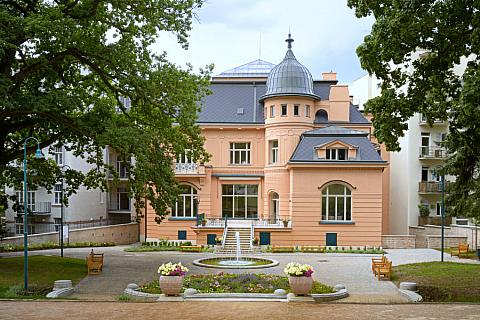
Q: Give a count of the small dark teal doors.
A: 4